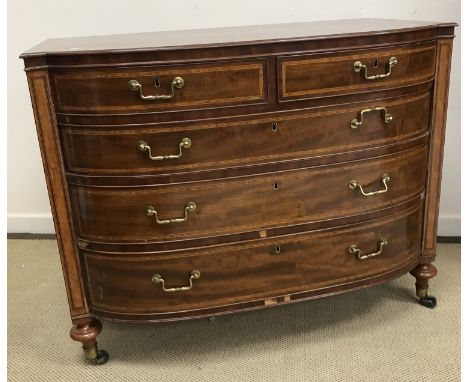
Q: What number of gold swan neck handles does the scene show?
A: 8